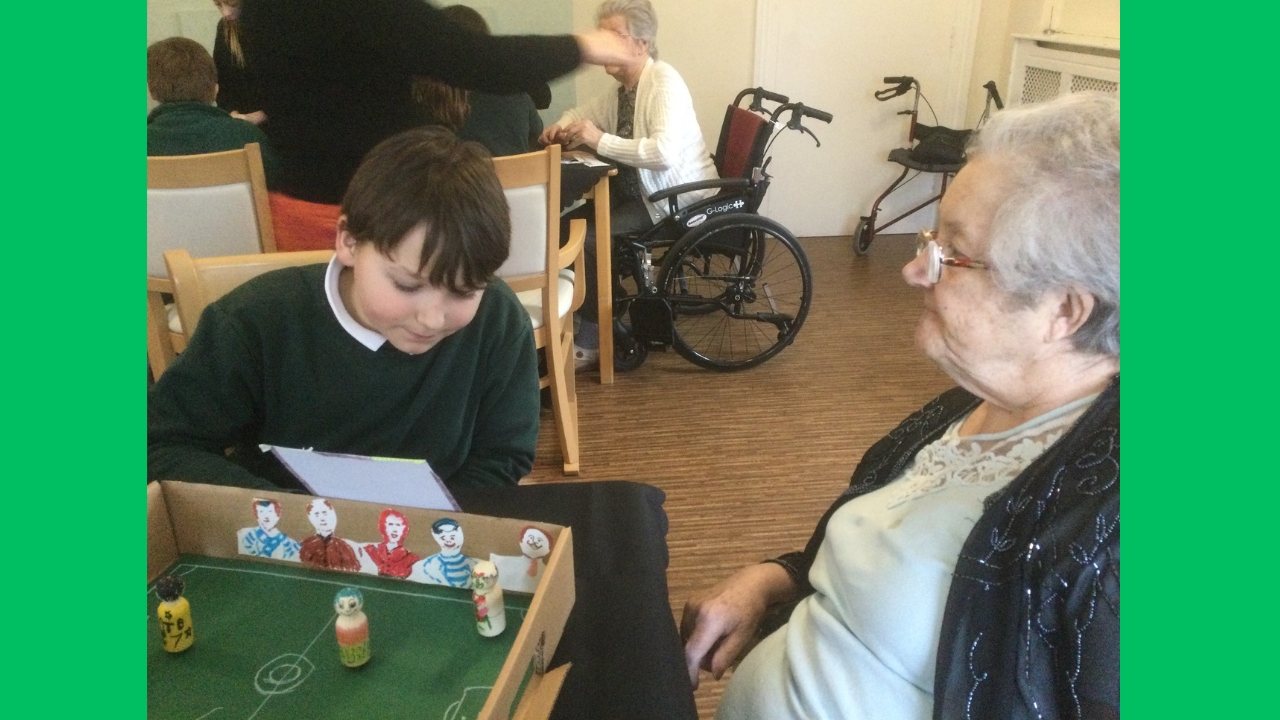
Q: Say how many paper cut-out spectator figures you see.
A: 5